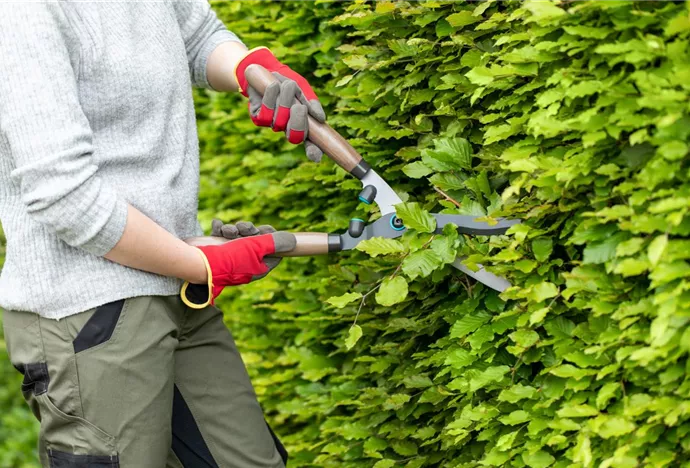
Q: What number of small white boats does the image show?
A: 0